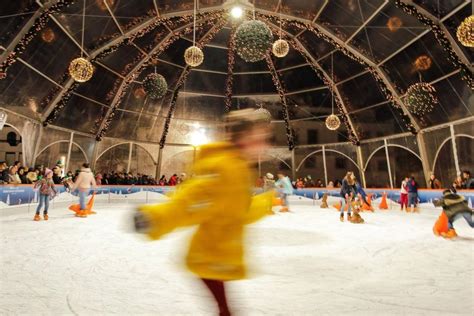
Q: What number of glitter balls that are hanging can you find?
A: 8